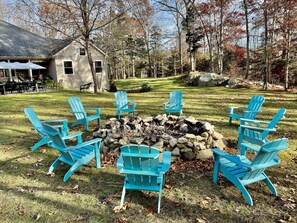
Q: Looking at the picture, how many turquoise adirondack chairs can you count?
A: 9